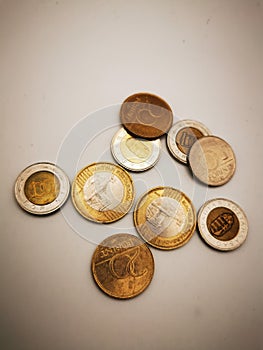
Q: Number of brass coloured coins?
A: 3